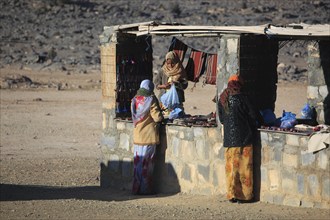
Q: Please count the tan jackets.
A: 1